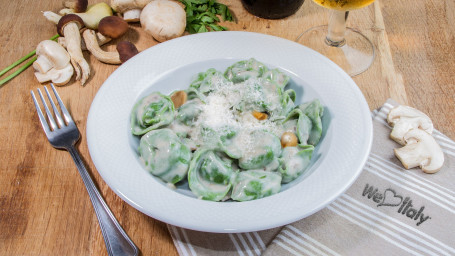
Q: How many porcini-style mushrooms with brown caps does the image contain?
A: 4